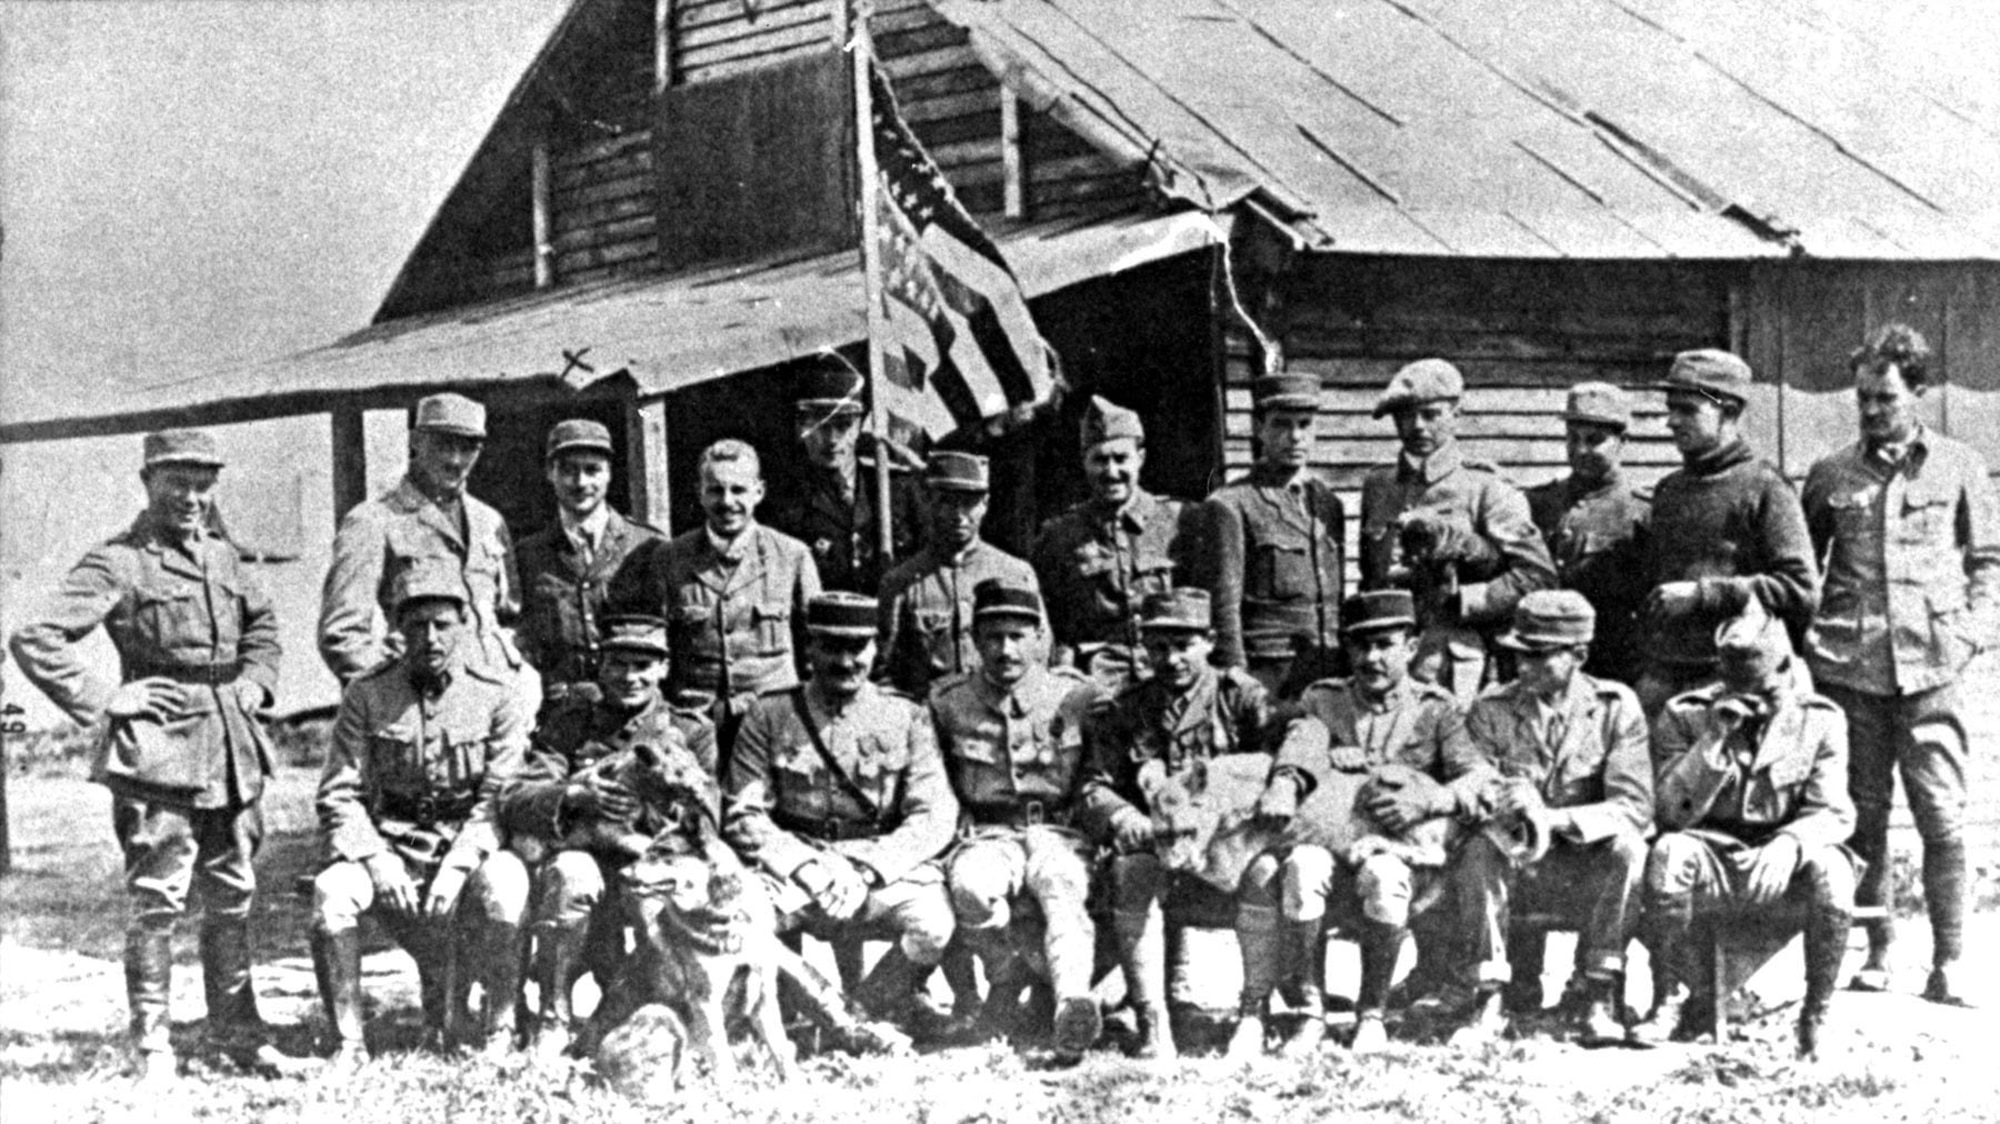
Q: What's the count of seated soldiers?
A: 8